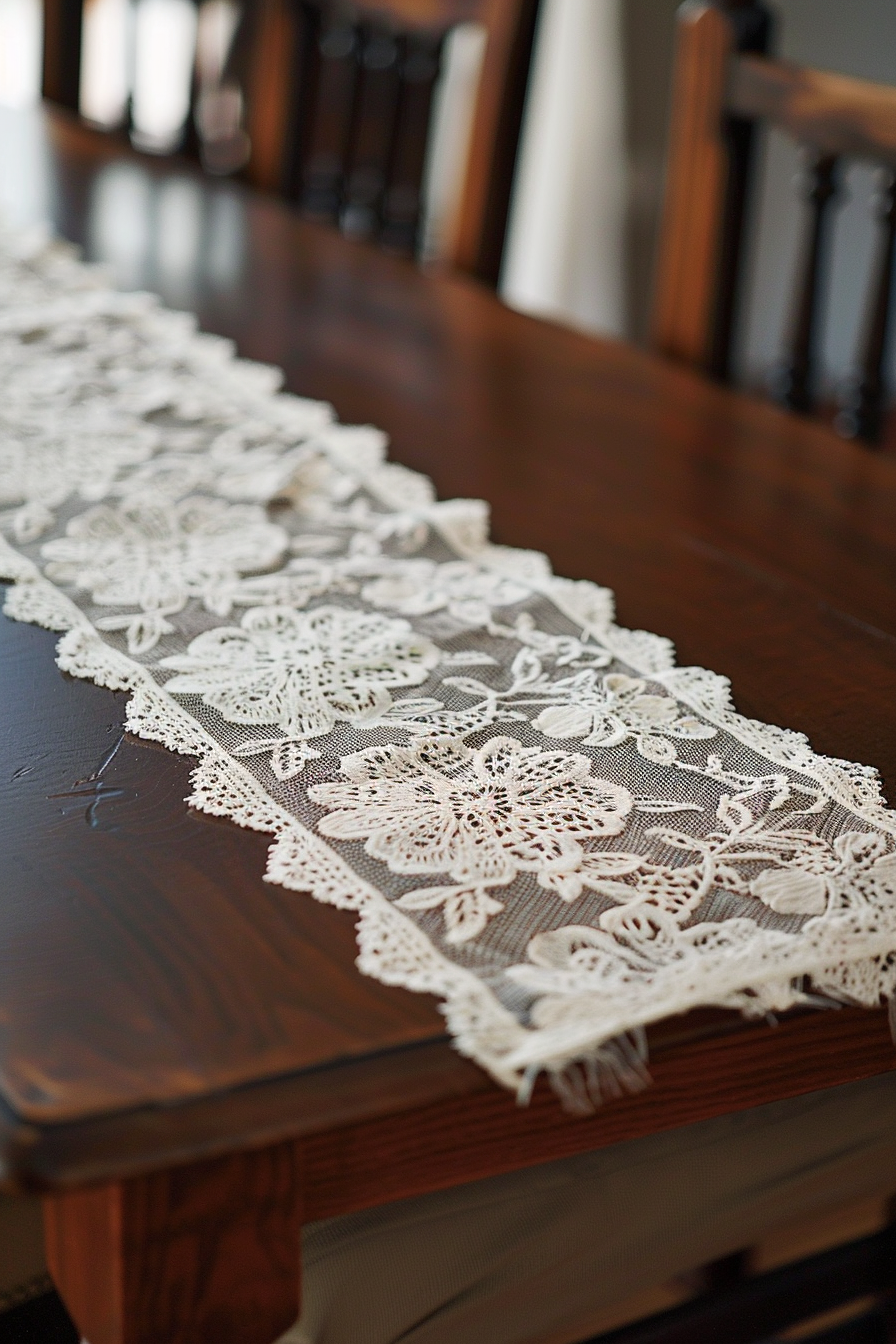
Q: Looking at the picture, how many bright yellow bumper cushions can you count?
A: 0